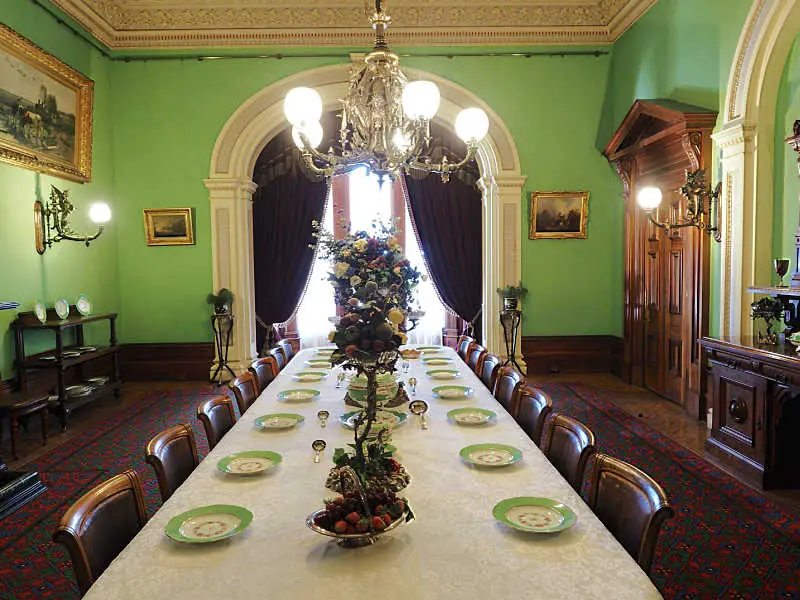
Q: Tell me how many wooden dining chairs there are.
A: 14